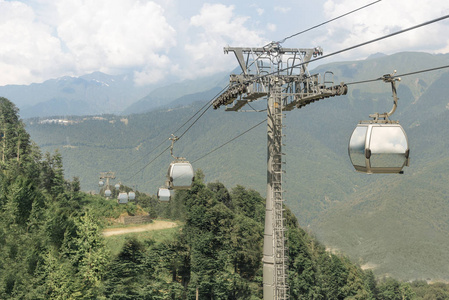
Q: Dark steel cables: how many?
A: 3